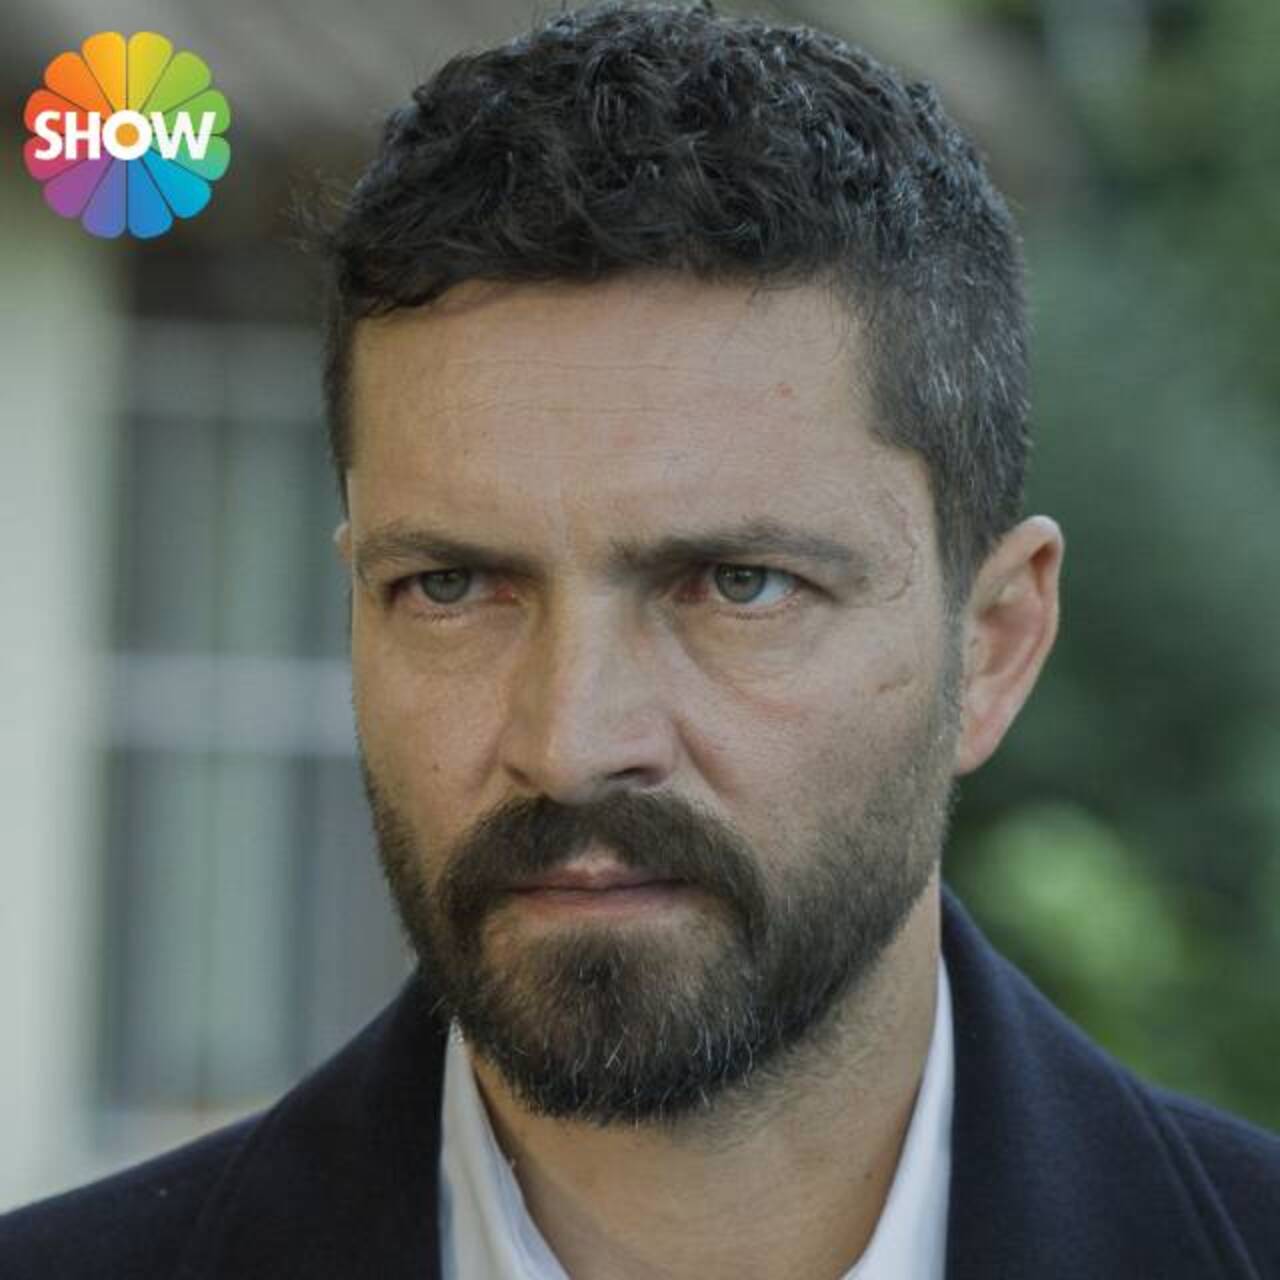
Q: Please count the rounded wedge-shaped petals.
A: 12